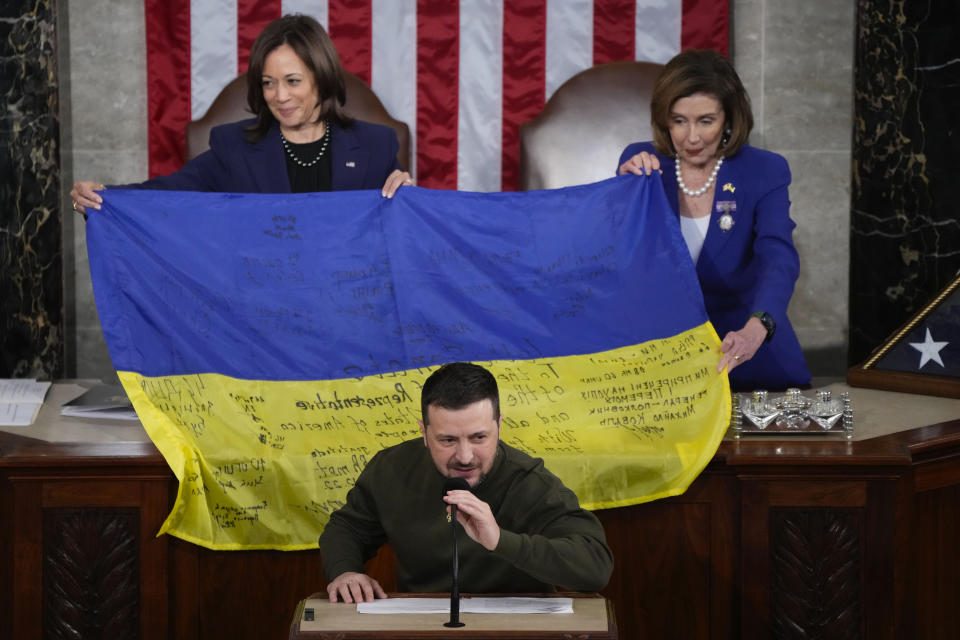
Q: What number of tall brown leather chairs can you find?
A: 2